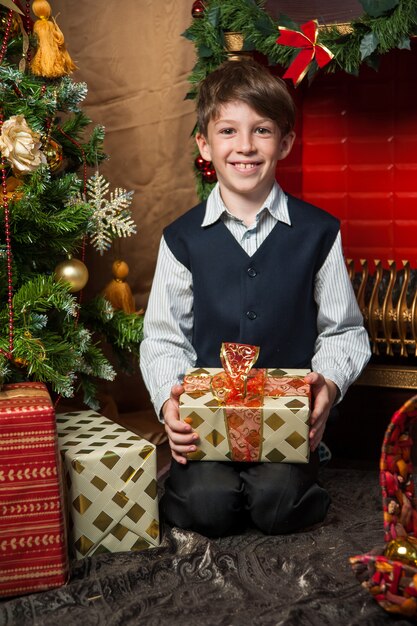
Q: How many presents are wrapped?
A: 3